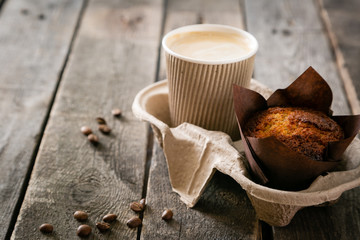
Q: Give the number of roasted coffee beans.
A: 14